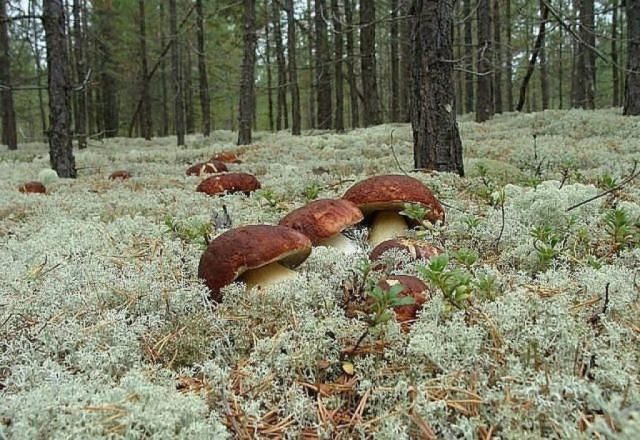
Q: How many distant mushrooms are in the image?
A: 5